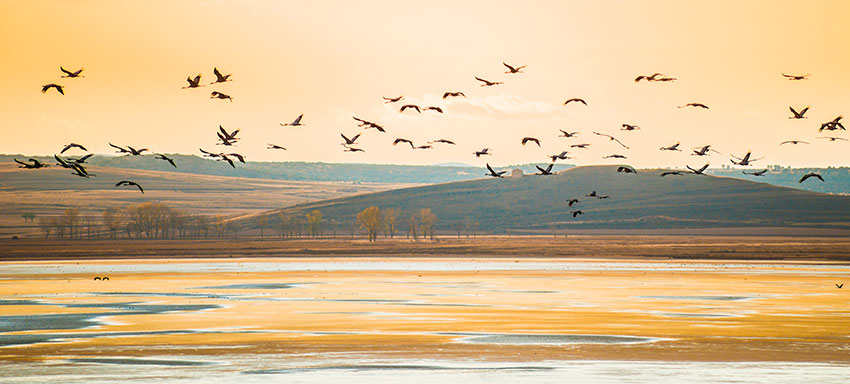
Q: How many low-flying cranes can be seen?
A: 3